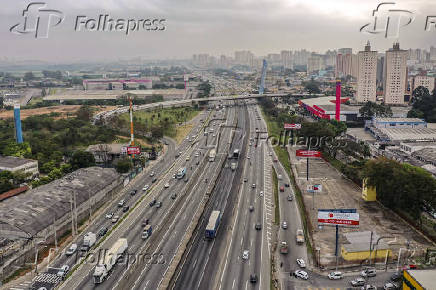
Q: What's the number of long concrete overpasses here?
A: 1